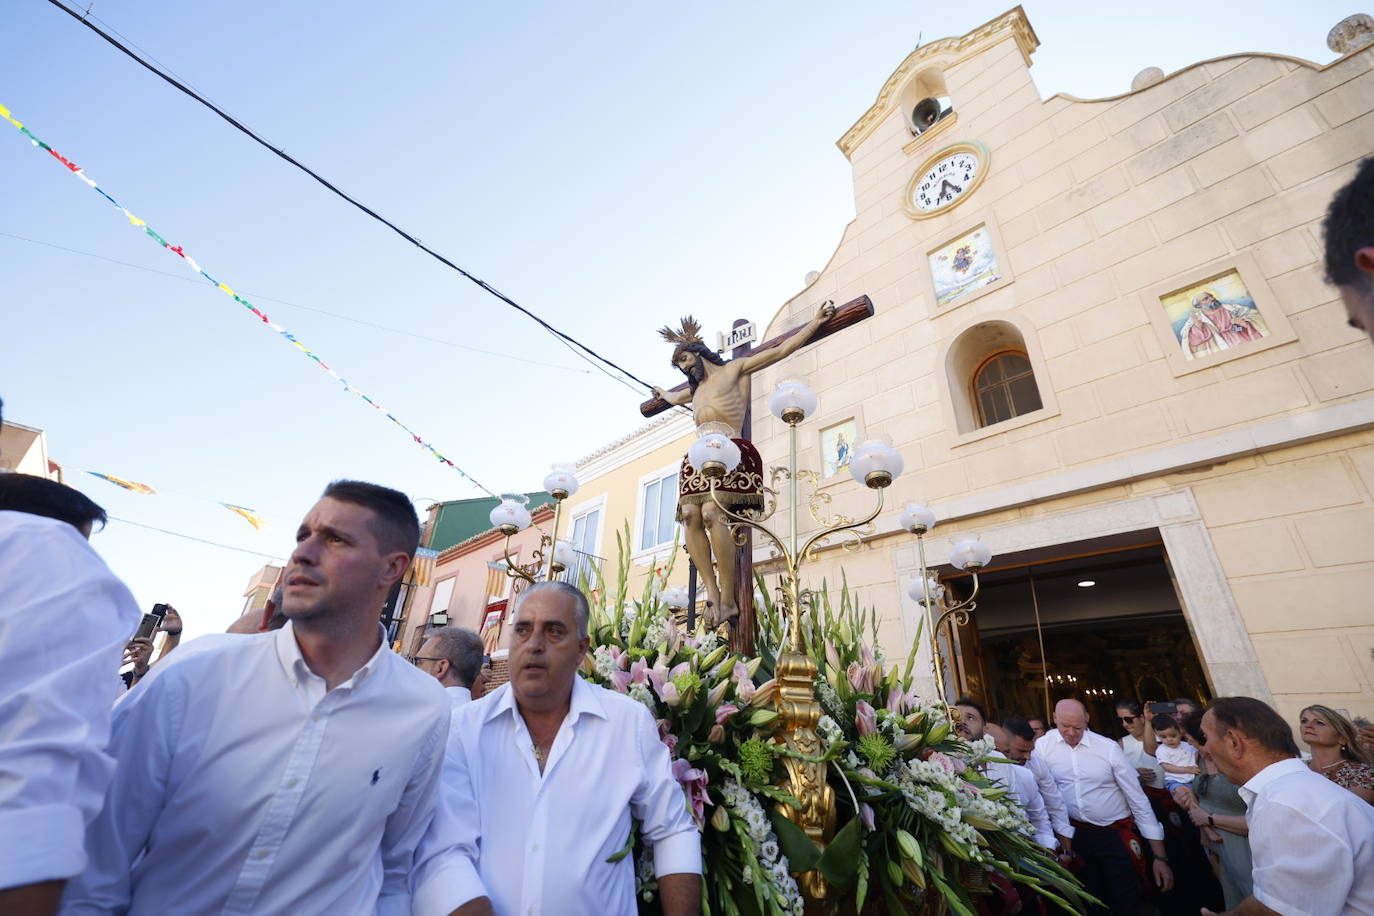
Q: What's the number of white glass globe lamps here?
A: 10